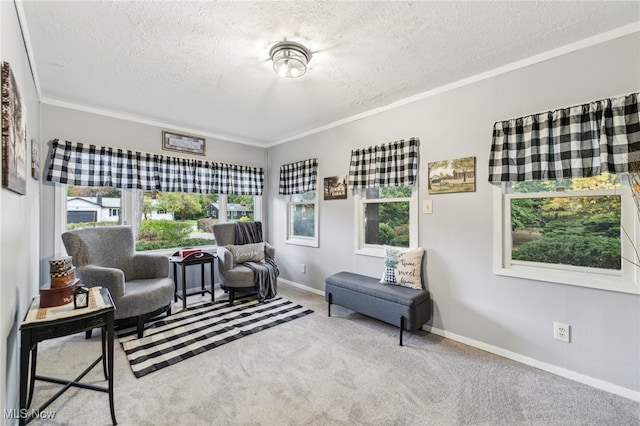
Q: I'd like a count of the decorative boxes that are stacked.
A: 3